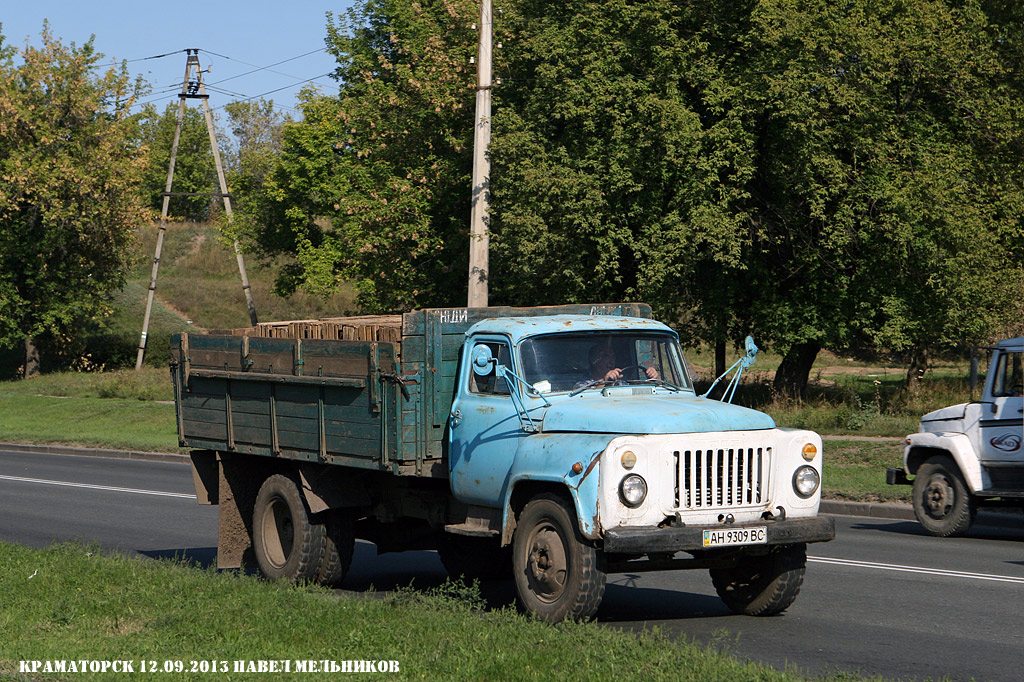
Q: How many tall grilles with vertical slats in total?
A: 1